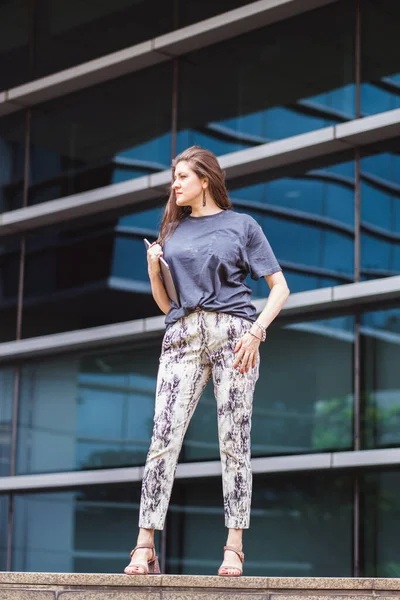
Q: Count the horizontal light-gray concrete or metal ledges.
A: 4